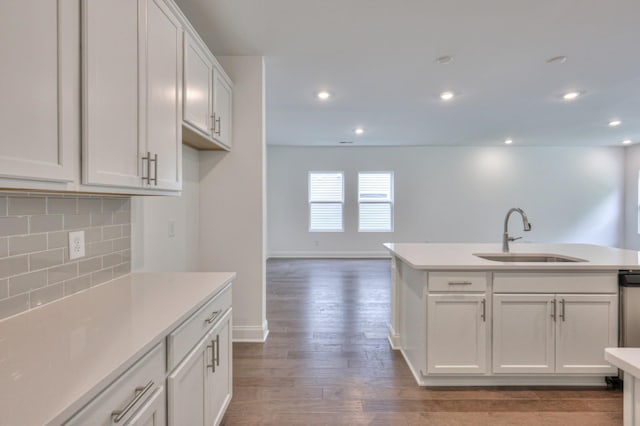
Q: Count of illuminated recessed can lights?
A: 7